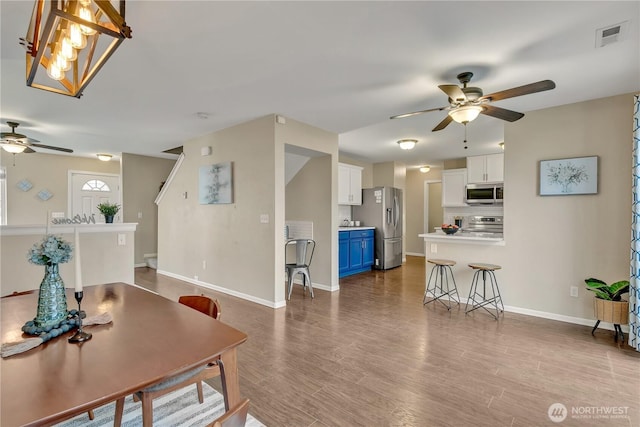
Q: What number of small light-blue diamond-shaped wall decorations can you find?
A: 2